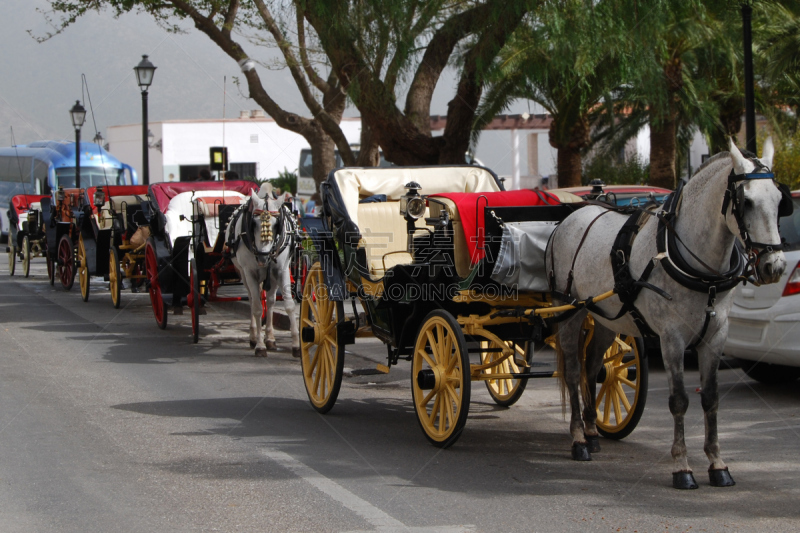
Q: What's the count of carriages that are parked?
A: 5